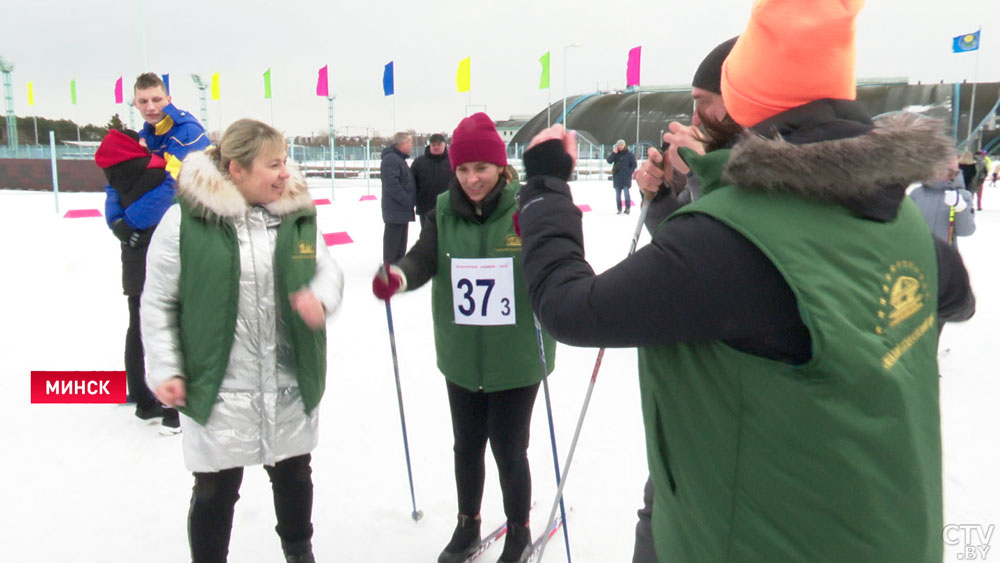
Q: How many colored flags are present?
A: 12